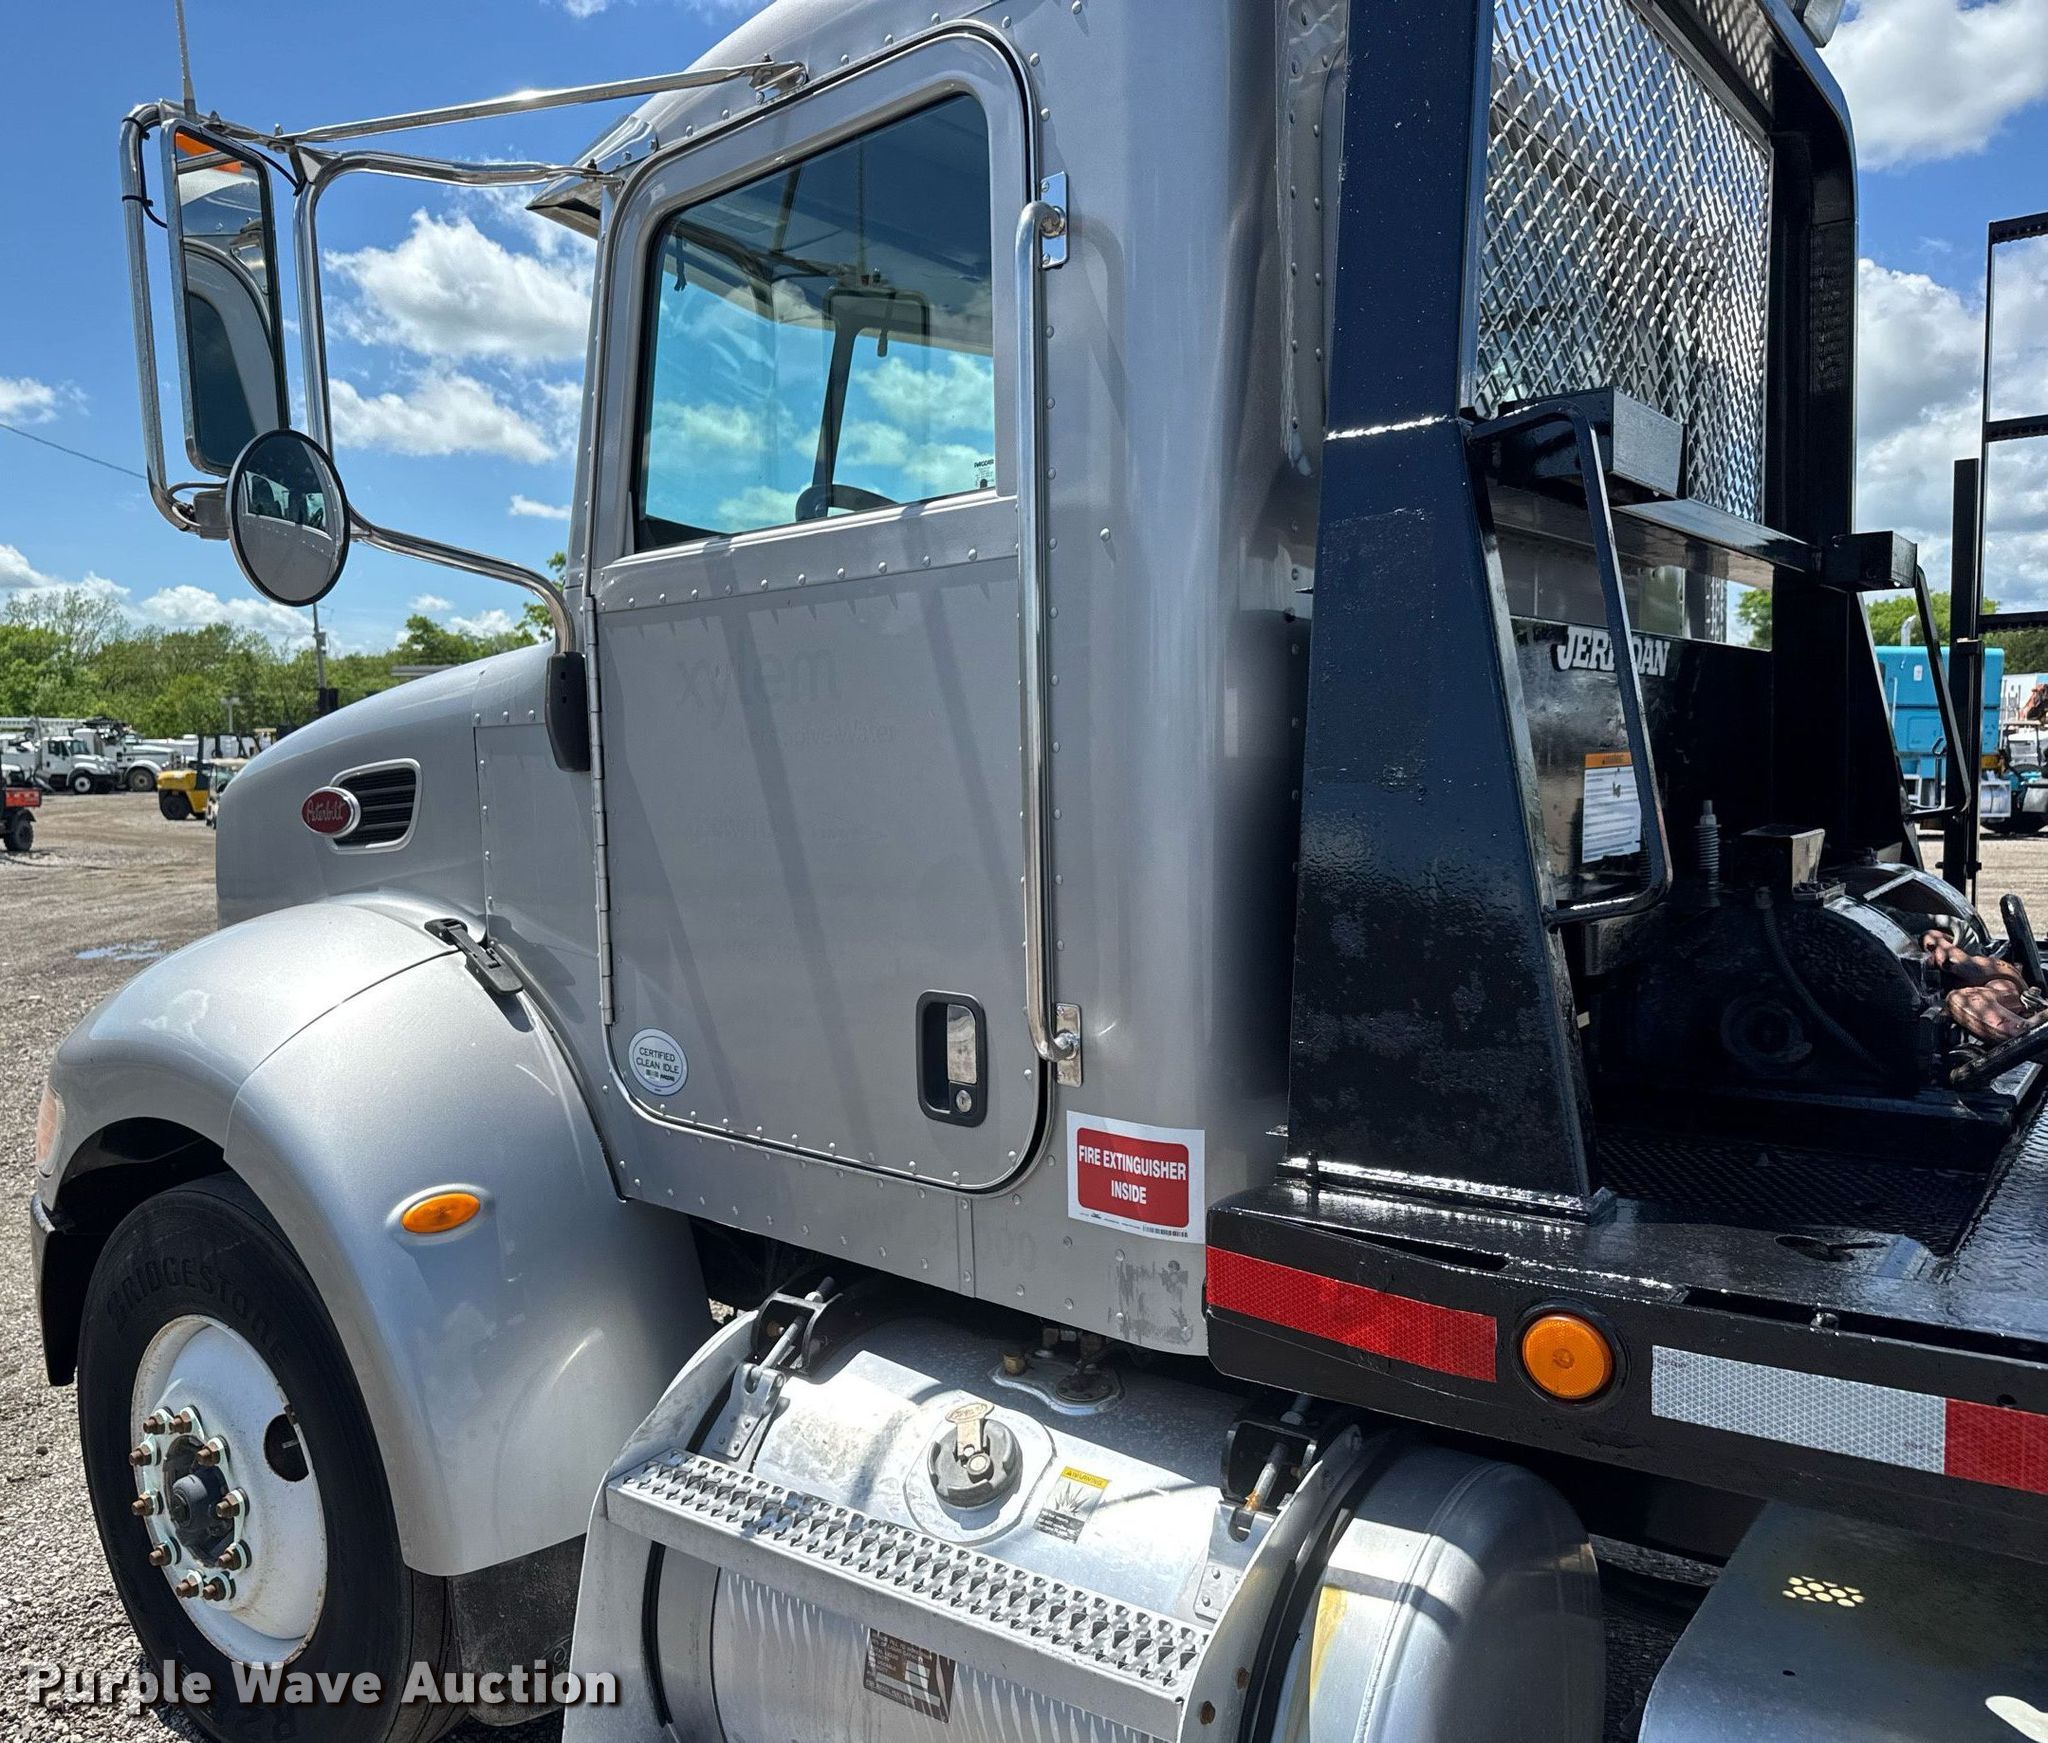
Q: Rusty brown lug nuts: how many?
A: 10